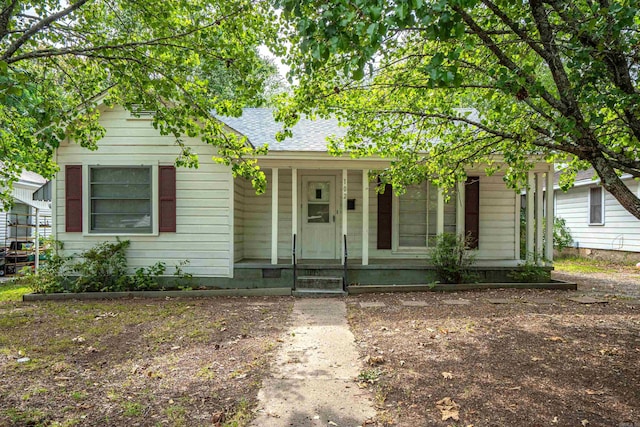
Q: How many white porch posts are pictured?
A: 8